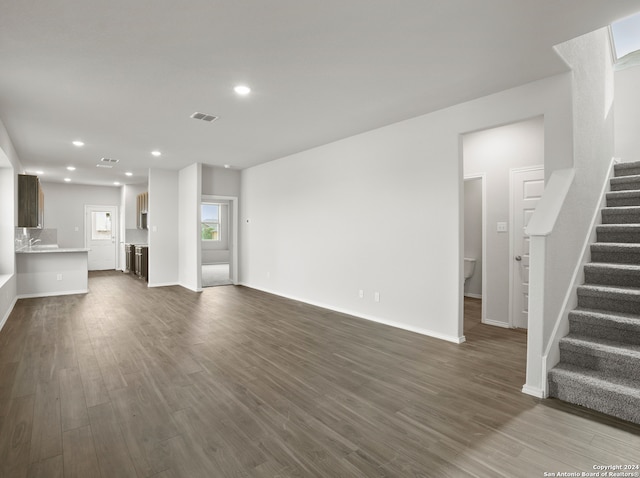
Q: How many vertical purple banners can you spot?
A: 0